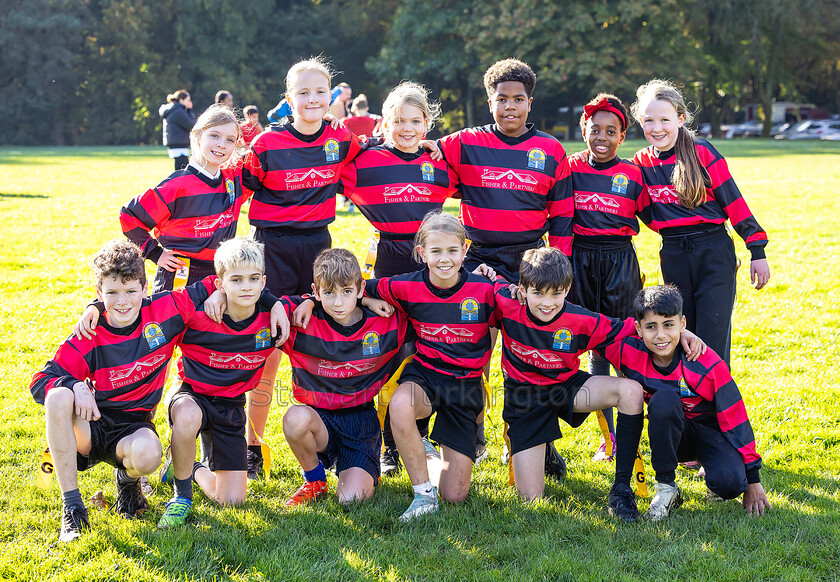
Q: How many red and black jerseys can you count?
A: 12